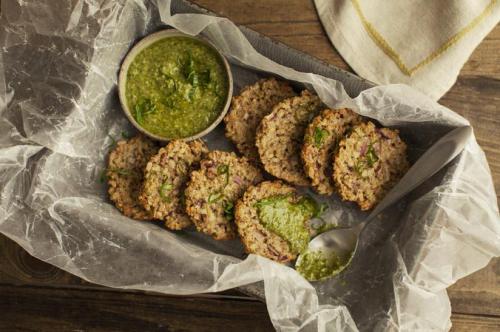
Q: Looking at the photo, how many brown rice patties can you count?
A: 8